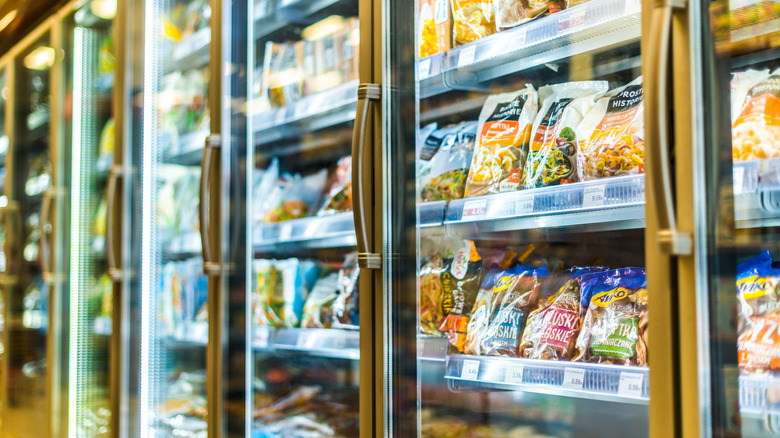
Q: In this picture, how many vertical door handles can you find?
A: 6